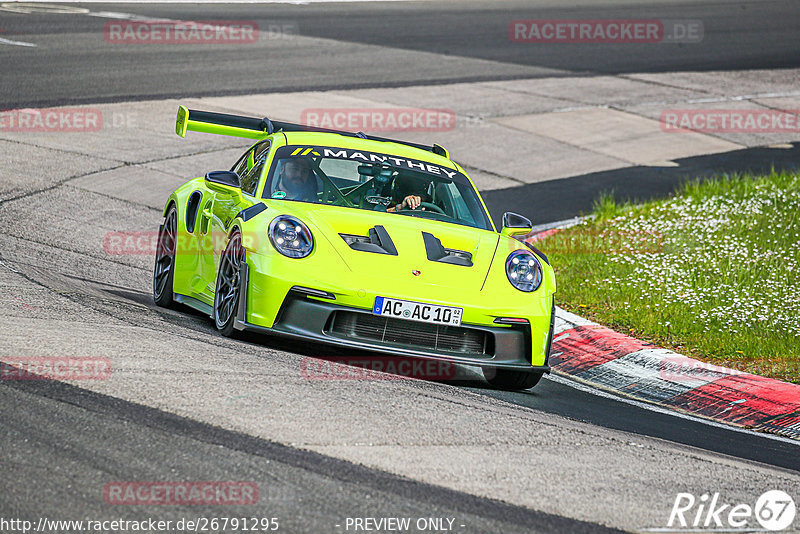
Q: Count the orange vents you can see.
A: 0